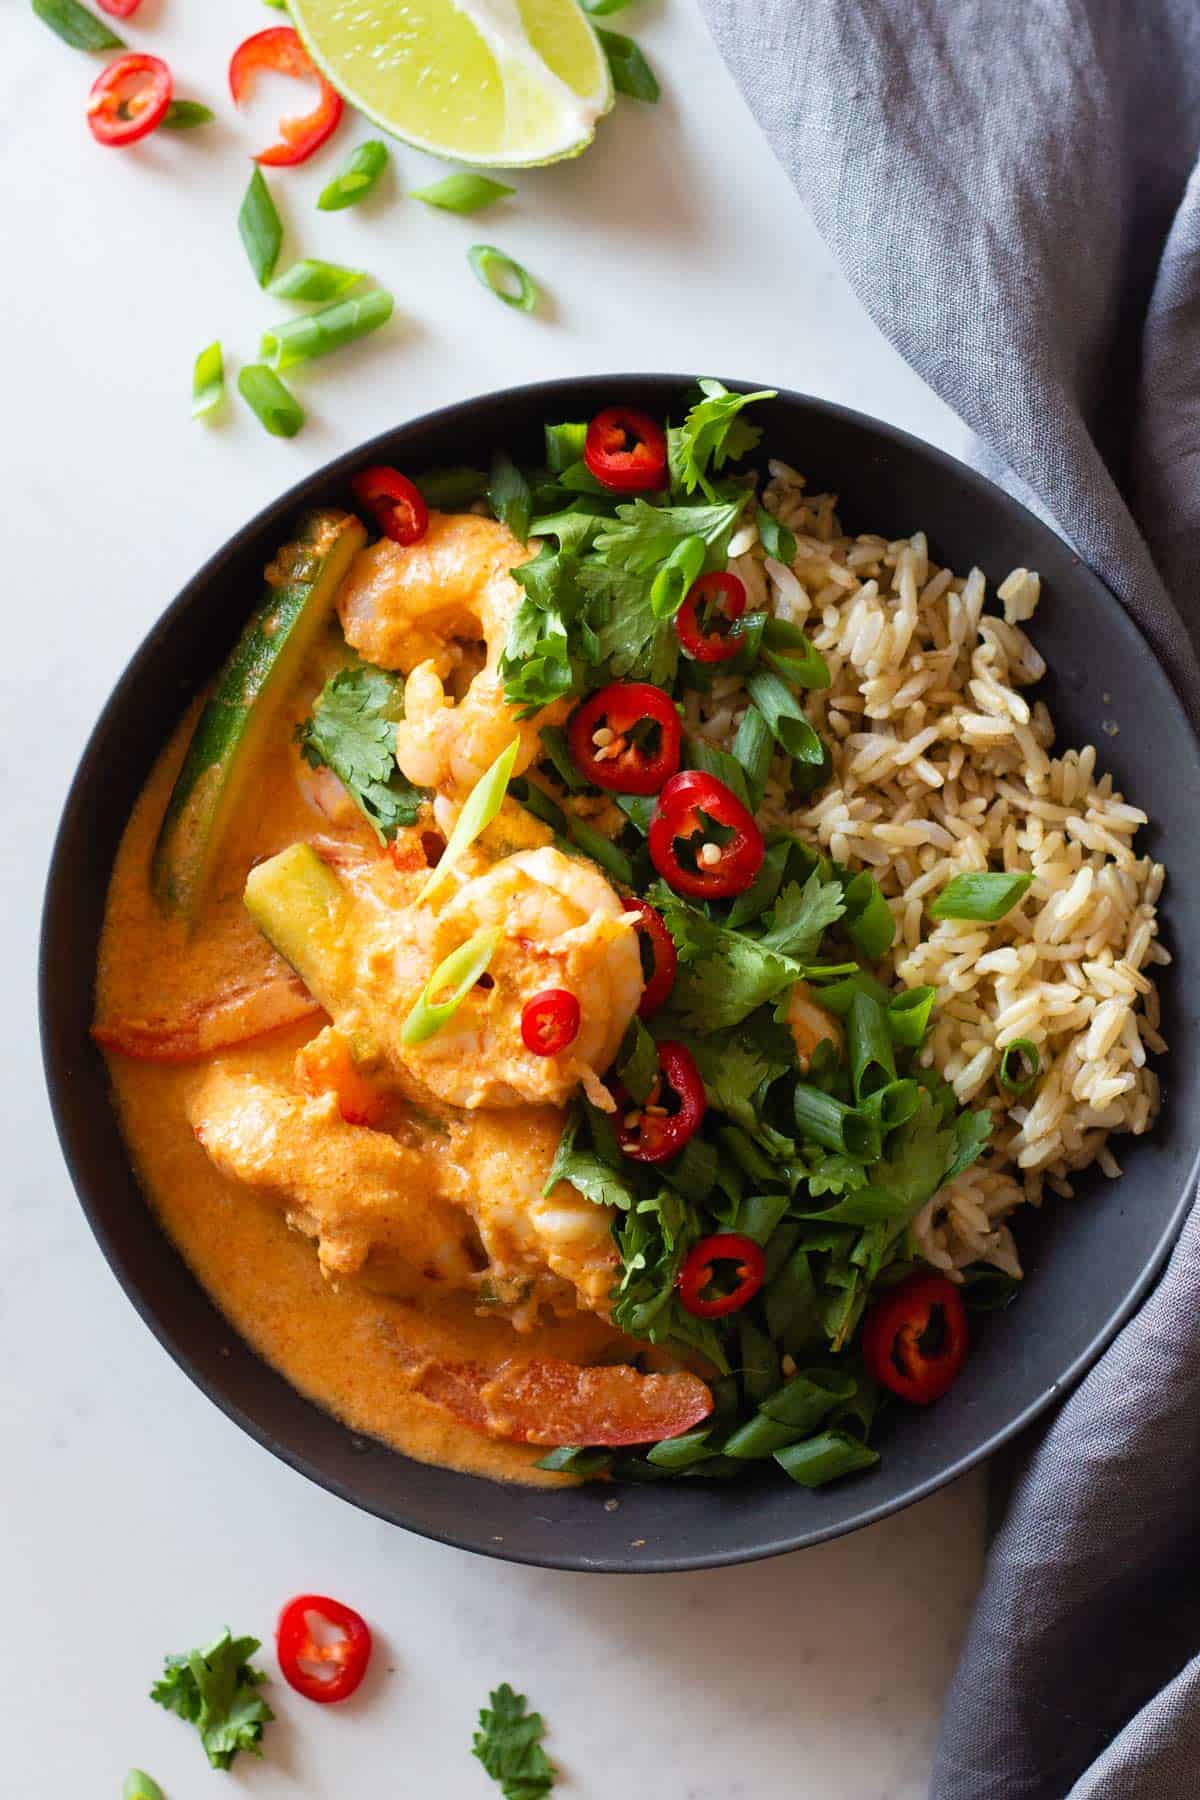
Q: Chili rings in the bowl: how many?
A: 10